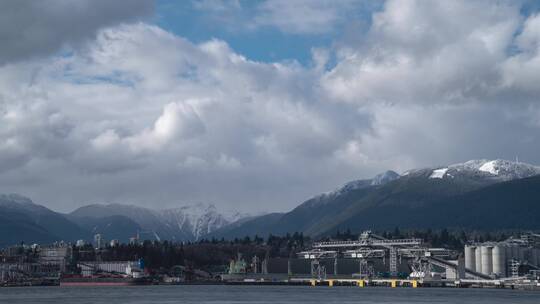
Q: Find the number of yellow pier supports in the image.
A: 5